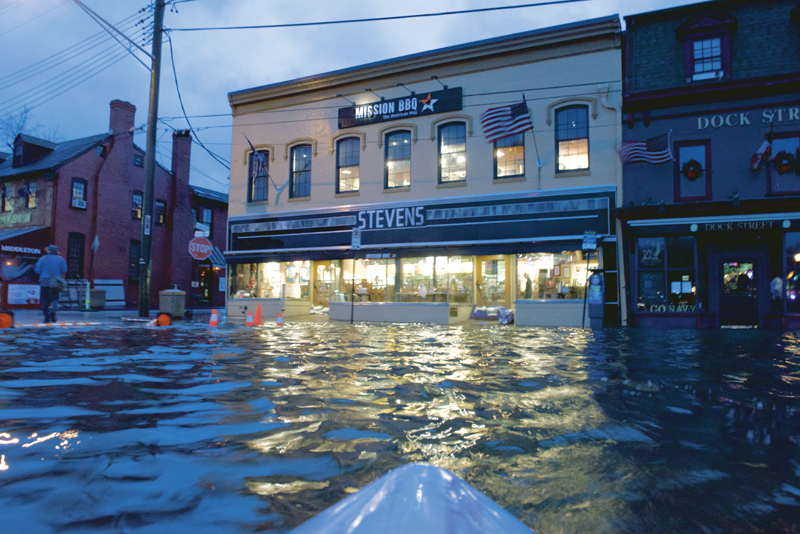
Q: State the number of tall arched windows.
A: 7